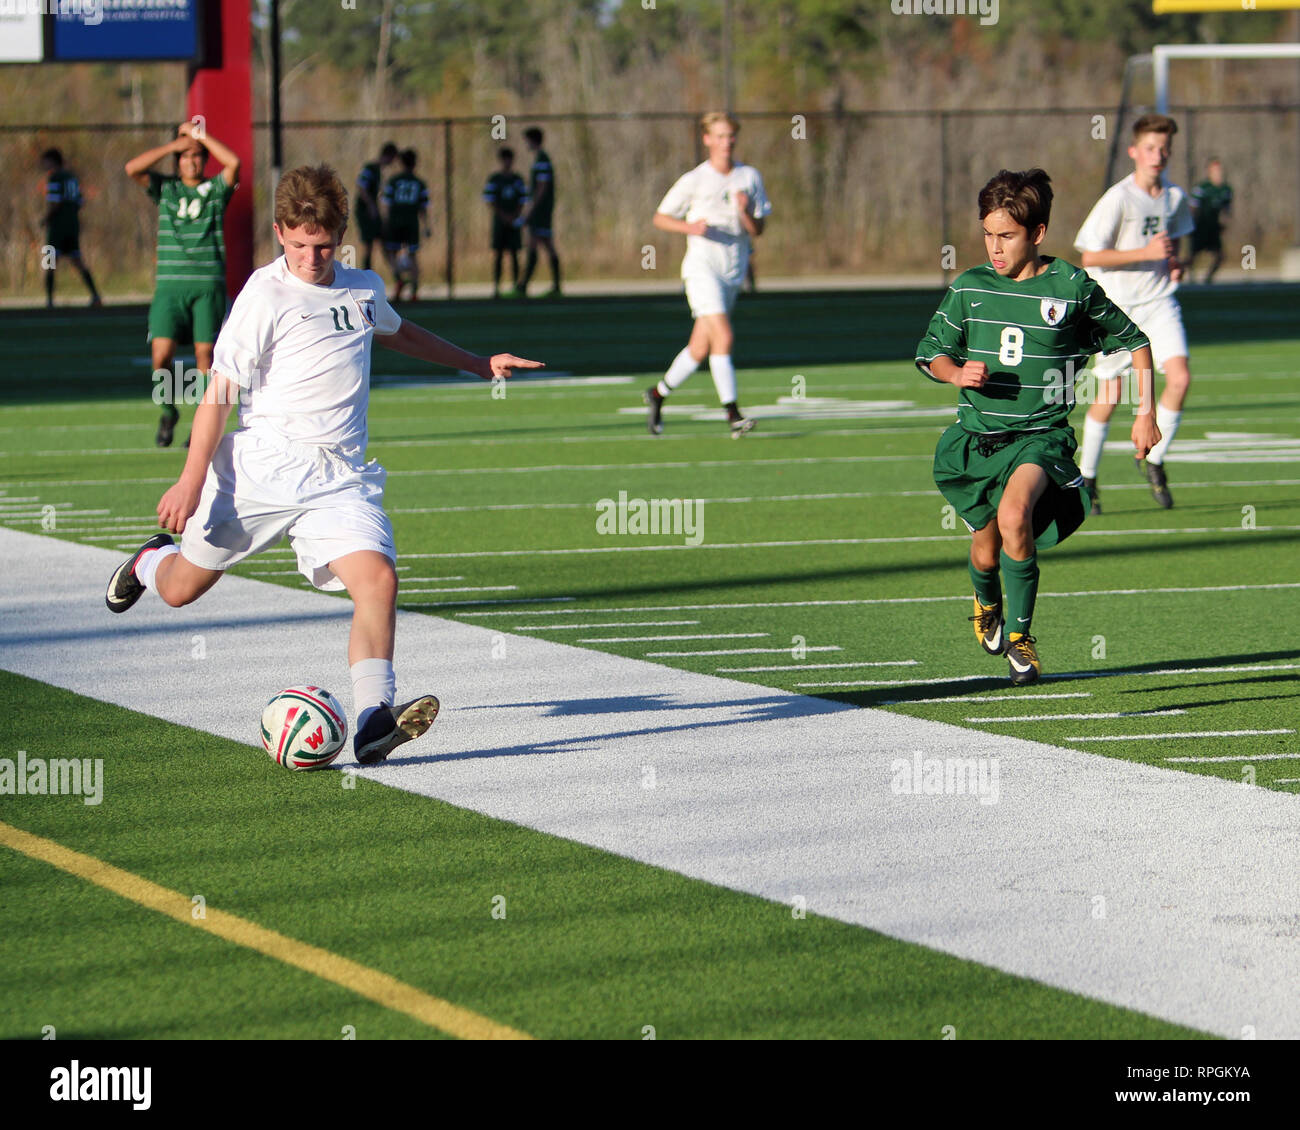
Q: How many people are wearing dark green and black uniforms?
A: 6